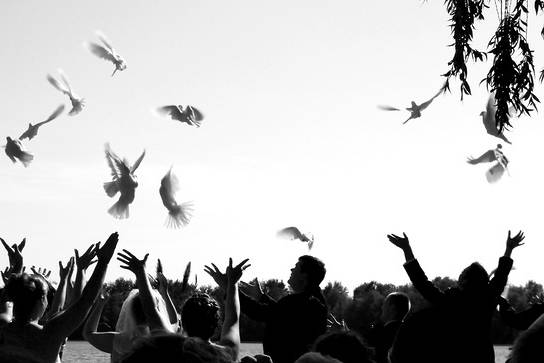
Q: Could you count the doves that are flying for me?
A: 11